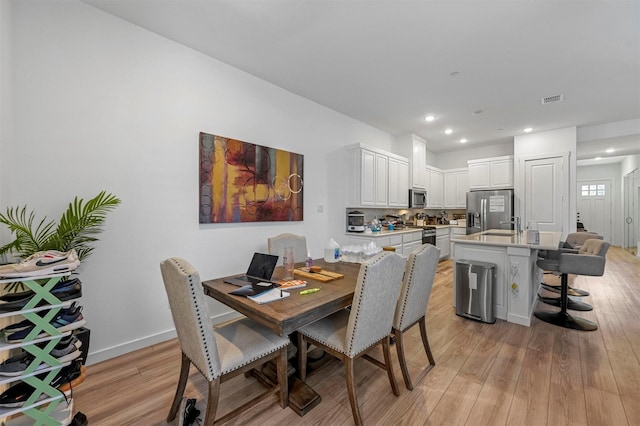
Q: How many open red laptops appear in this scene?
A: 0